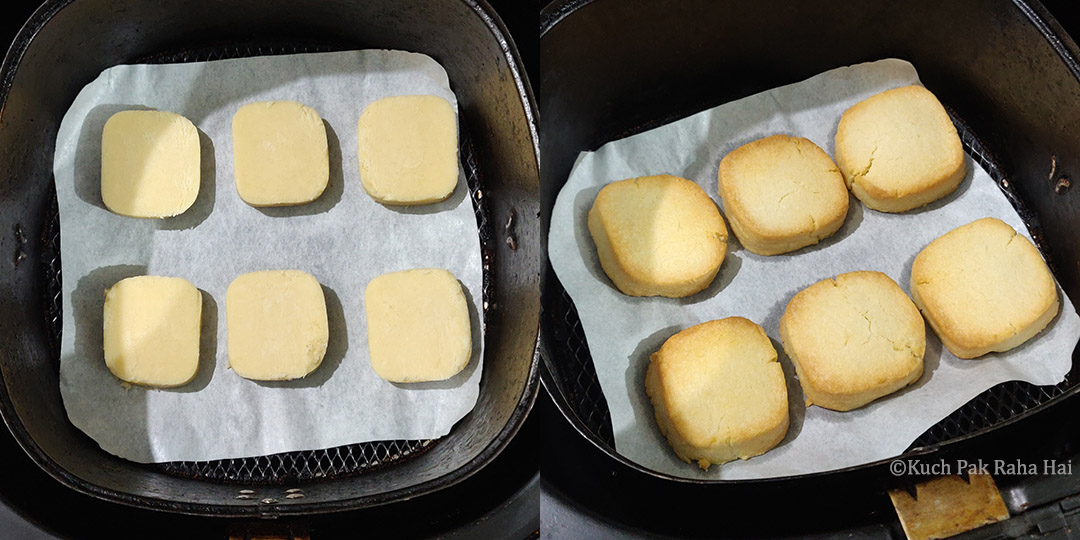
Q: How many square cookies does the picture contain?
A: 12